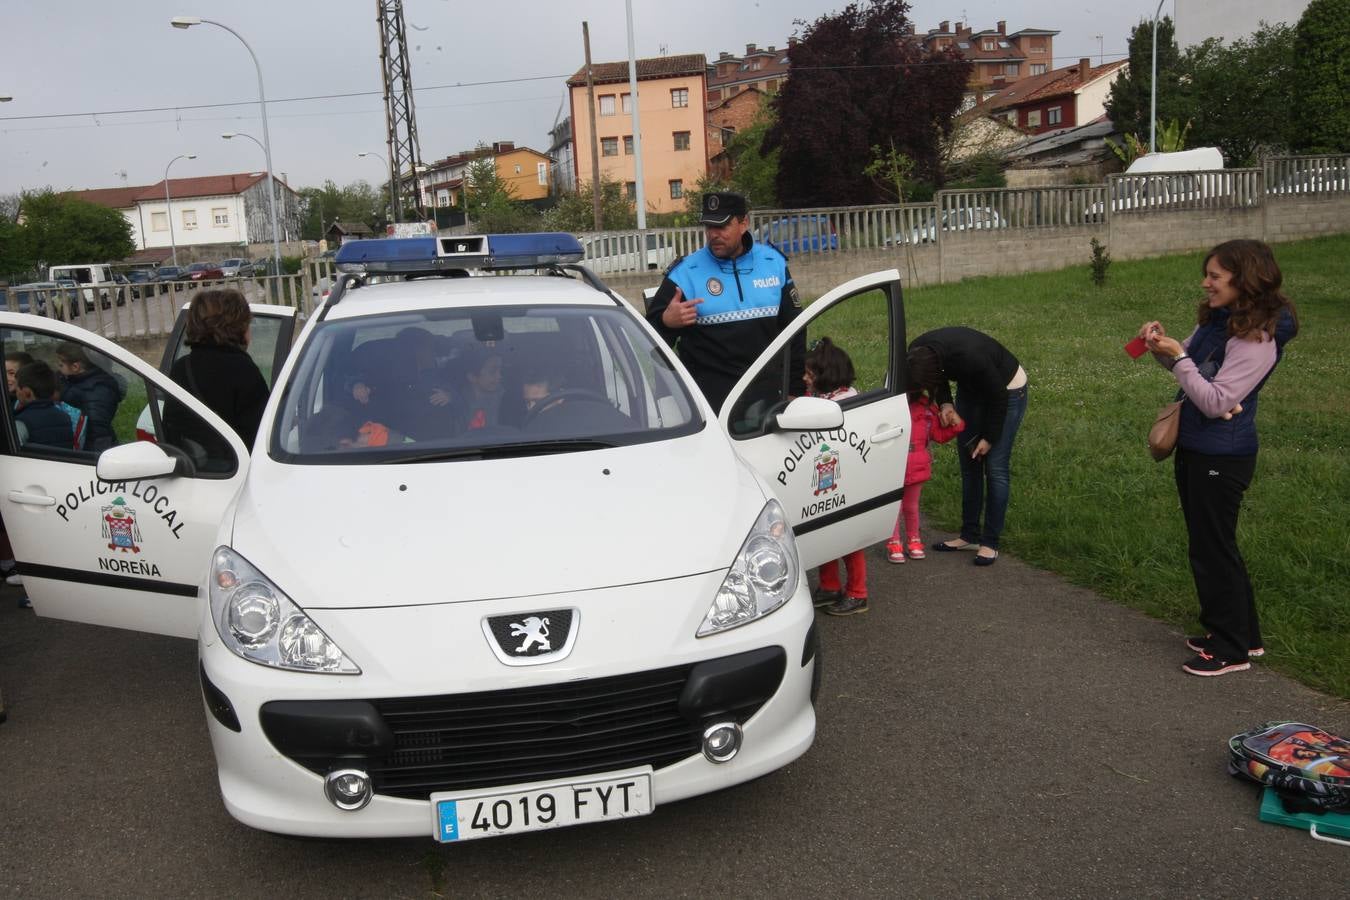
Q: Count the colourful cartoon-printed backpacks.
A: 1